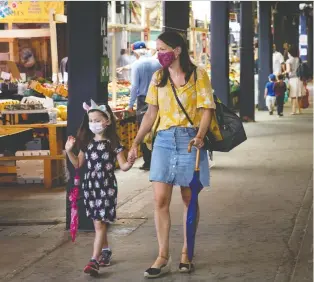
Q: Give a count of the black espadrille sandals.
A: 2